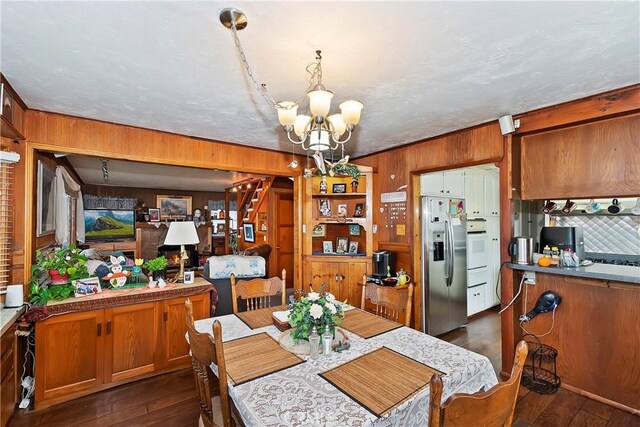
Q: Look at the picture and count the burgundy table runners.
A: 1